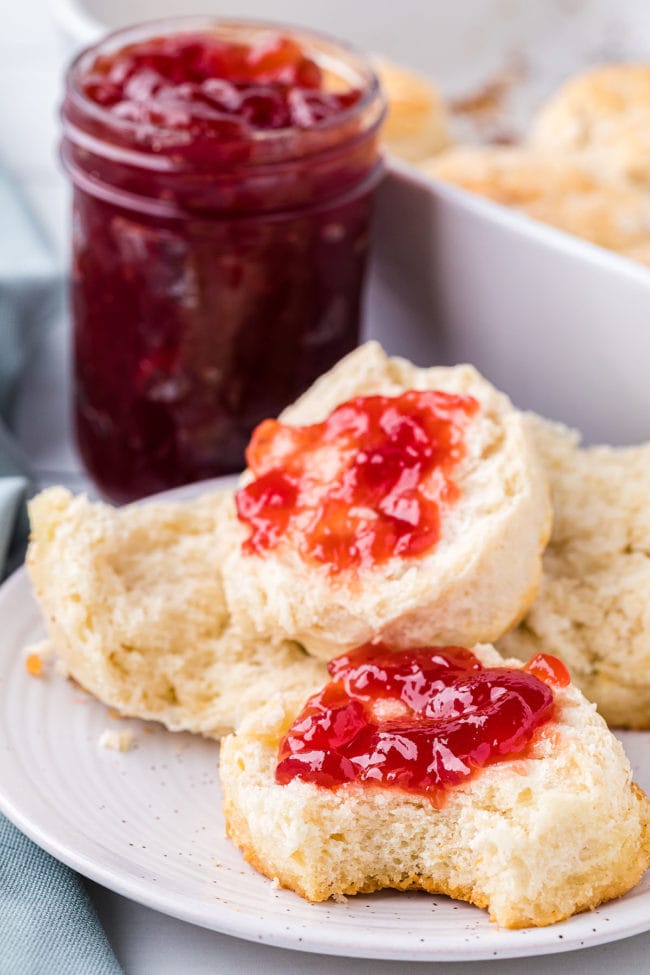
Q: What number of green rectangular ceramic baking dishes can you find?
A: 0